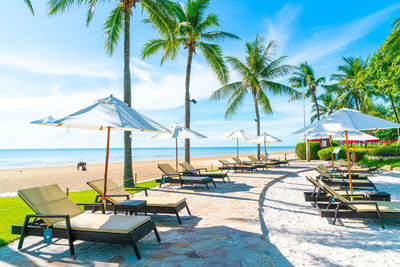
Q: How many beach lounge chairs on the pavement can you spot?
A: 8